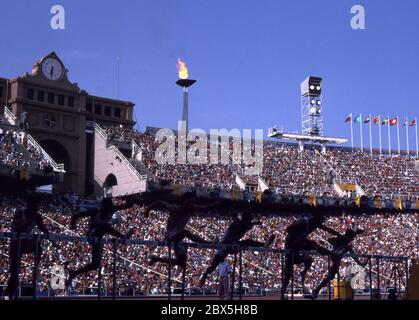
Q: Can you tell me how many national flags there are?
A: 8